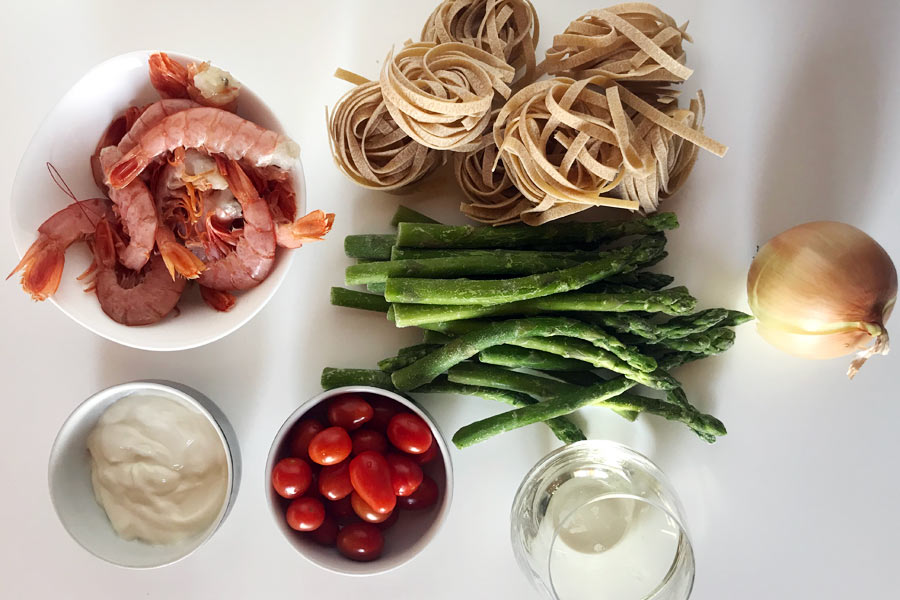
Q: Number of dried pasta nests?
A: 7